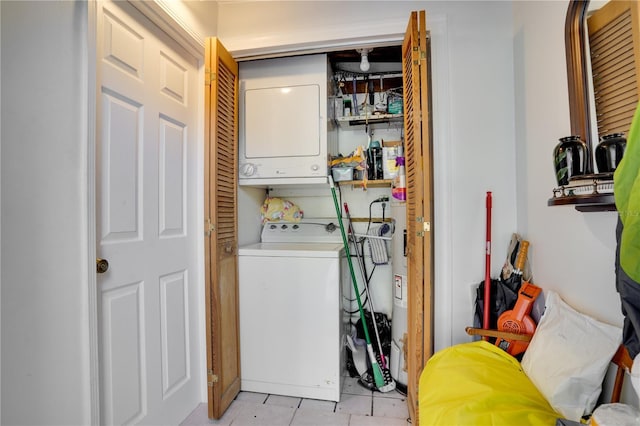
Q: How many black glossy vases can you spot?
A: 2